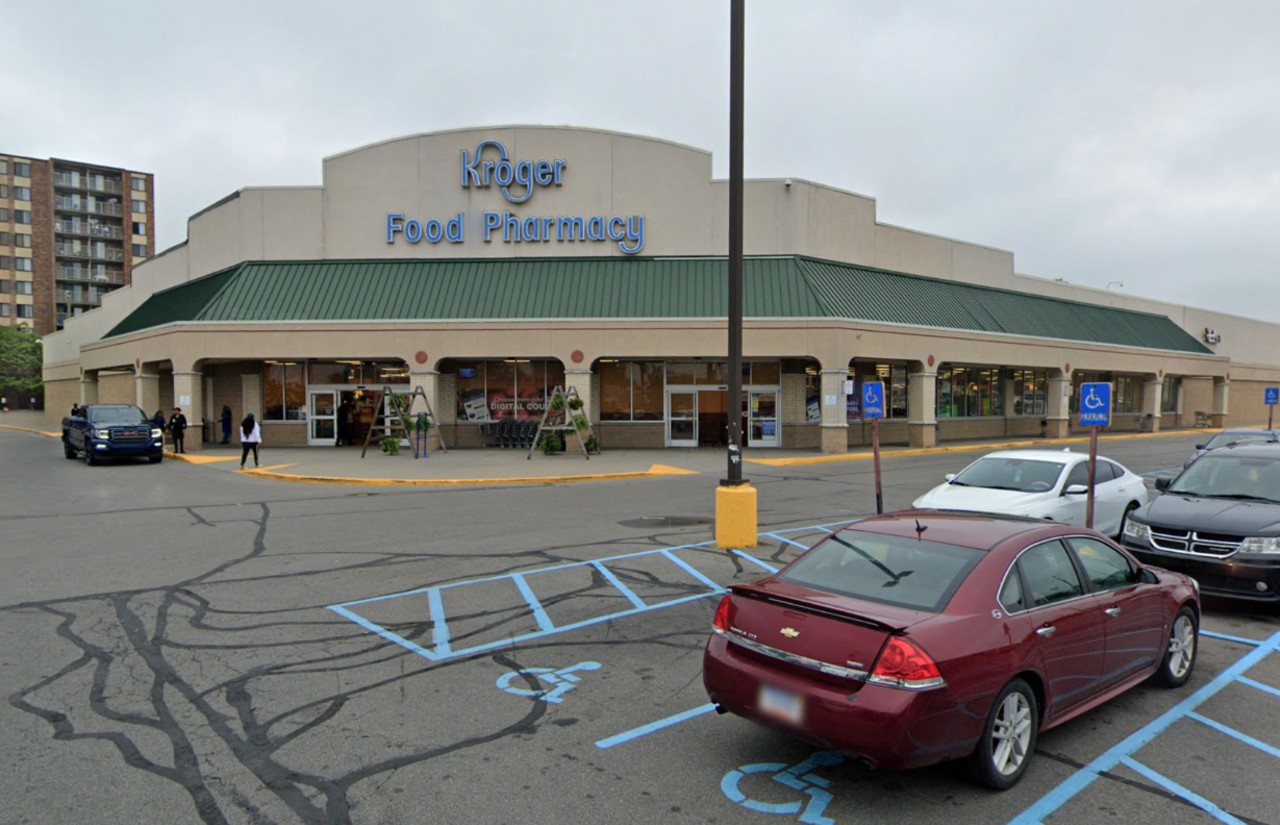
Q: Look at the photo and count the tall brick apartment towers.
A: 1